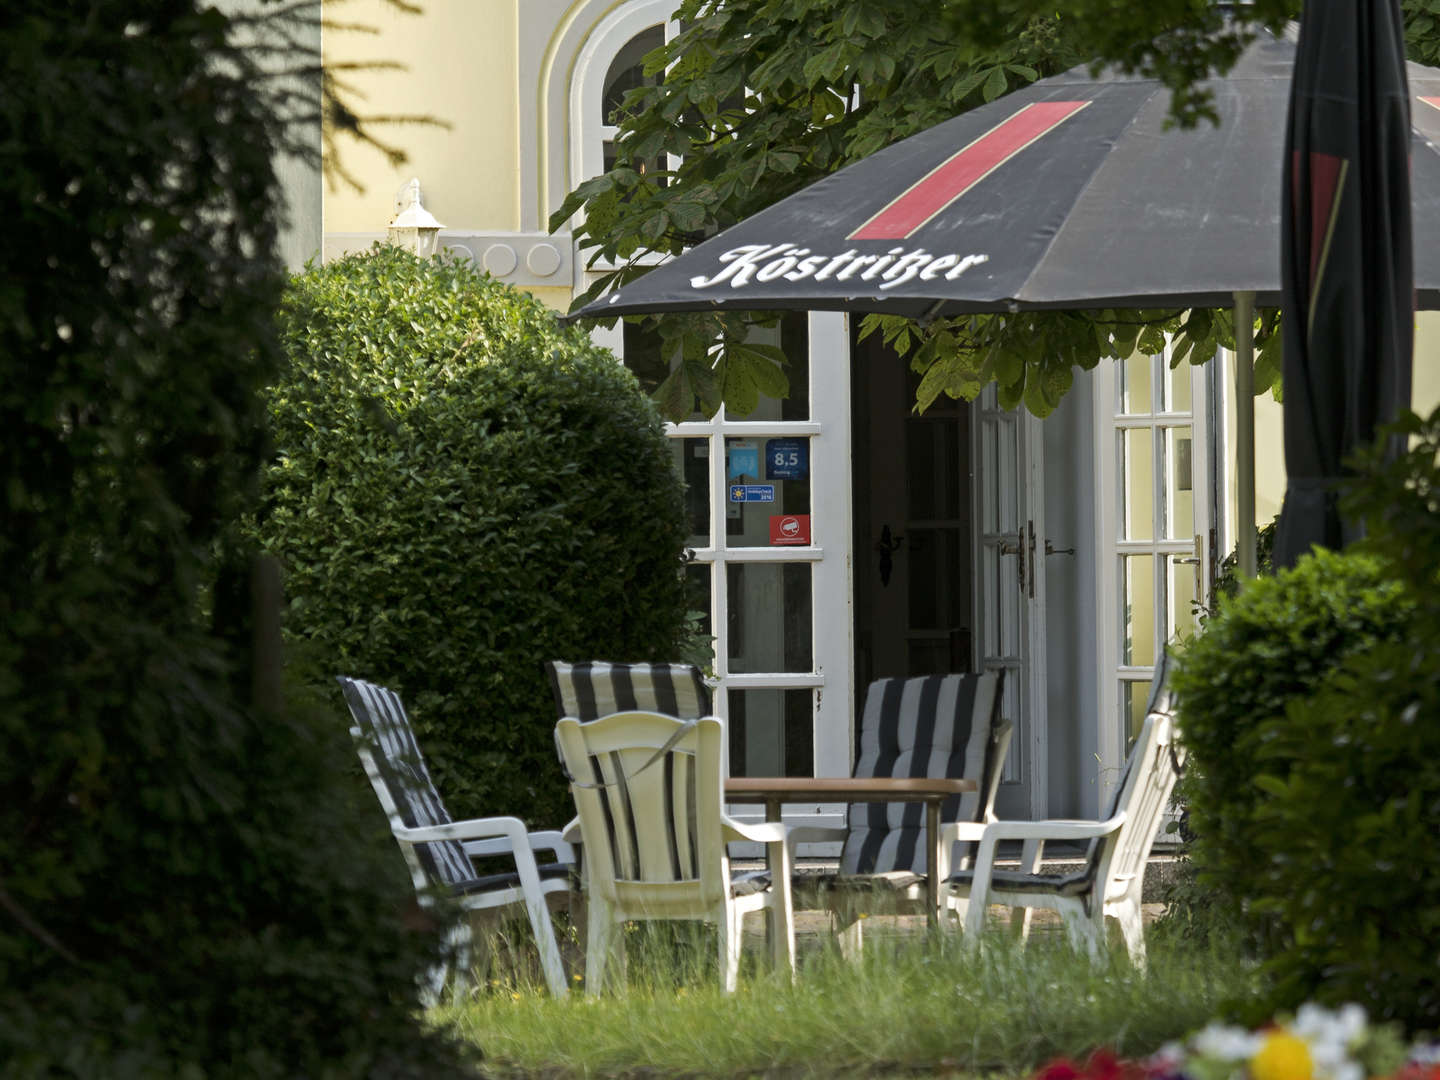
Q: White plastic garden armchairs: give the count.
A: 4